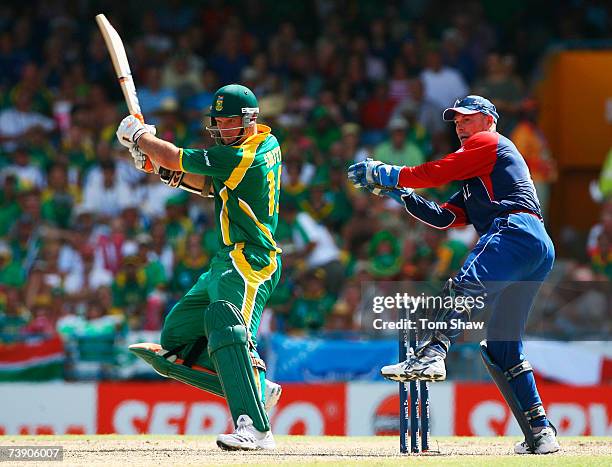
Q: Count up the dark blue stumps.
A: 3